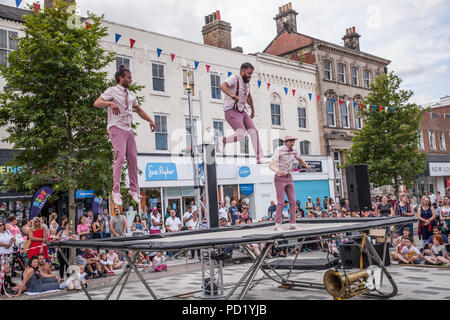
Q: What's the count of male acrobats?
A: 3